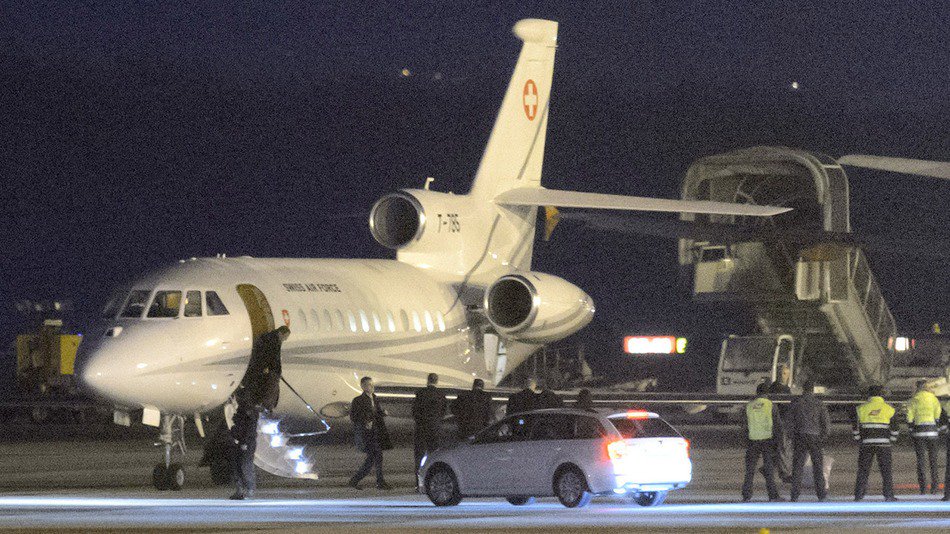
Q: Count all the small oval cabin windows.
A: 12